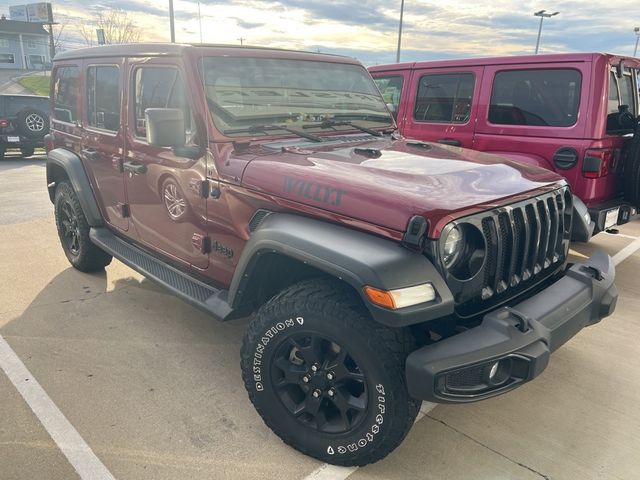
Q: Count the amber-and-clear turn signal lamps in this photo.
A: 1